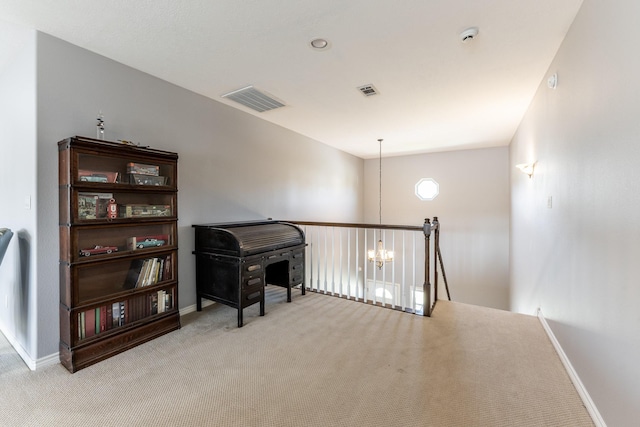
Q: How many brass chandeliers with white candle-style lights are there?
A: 1